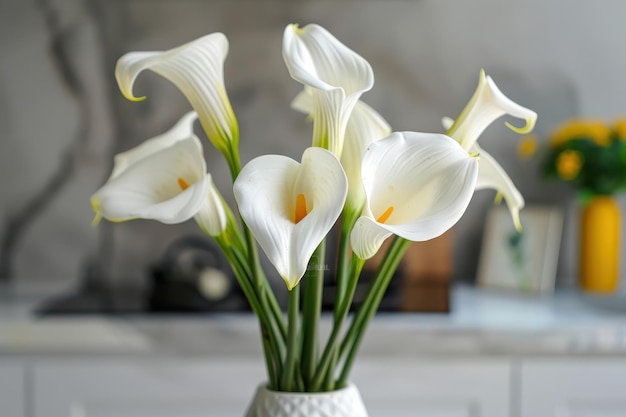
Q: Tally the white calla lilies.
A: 8